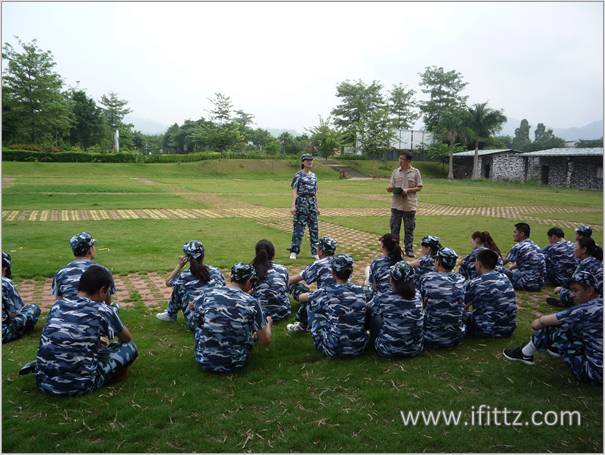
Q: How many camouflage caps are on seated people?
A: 11